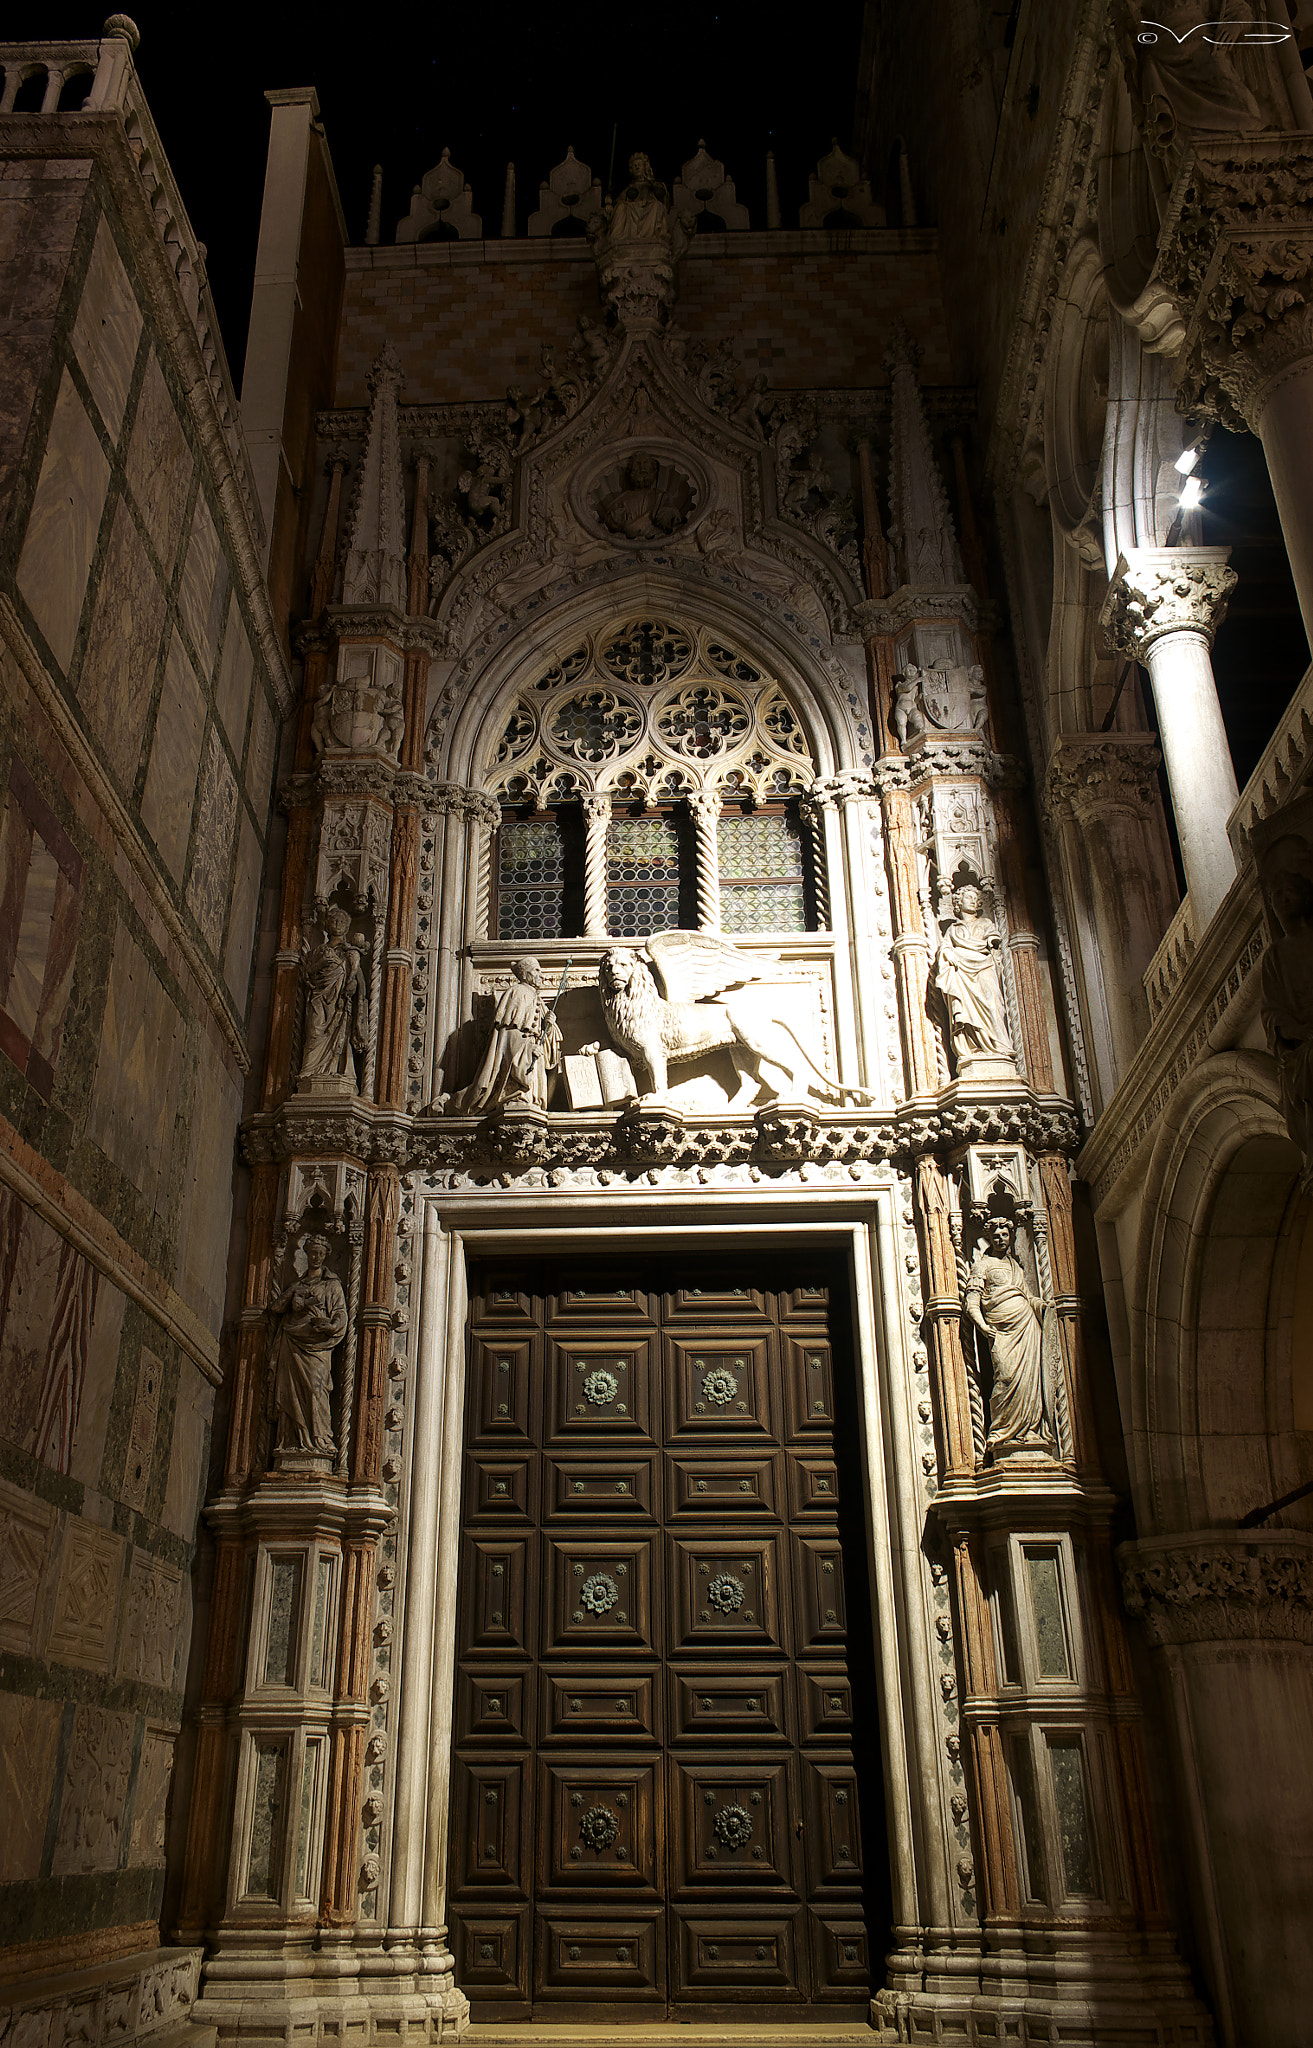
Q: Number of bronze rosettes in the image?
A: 6